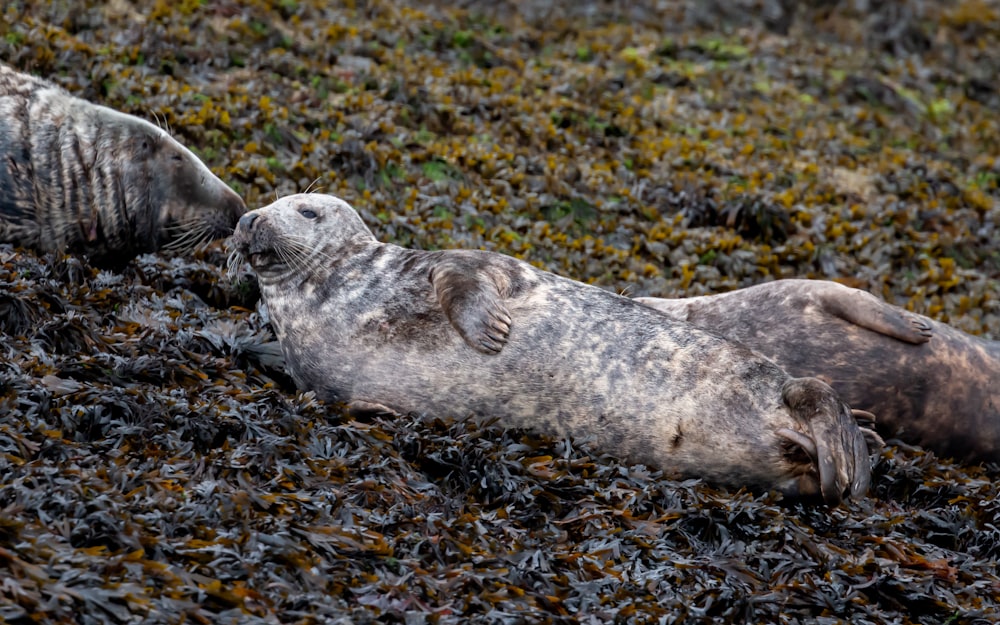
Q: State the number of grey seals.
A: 3